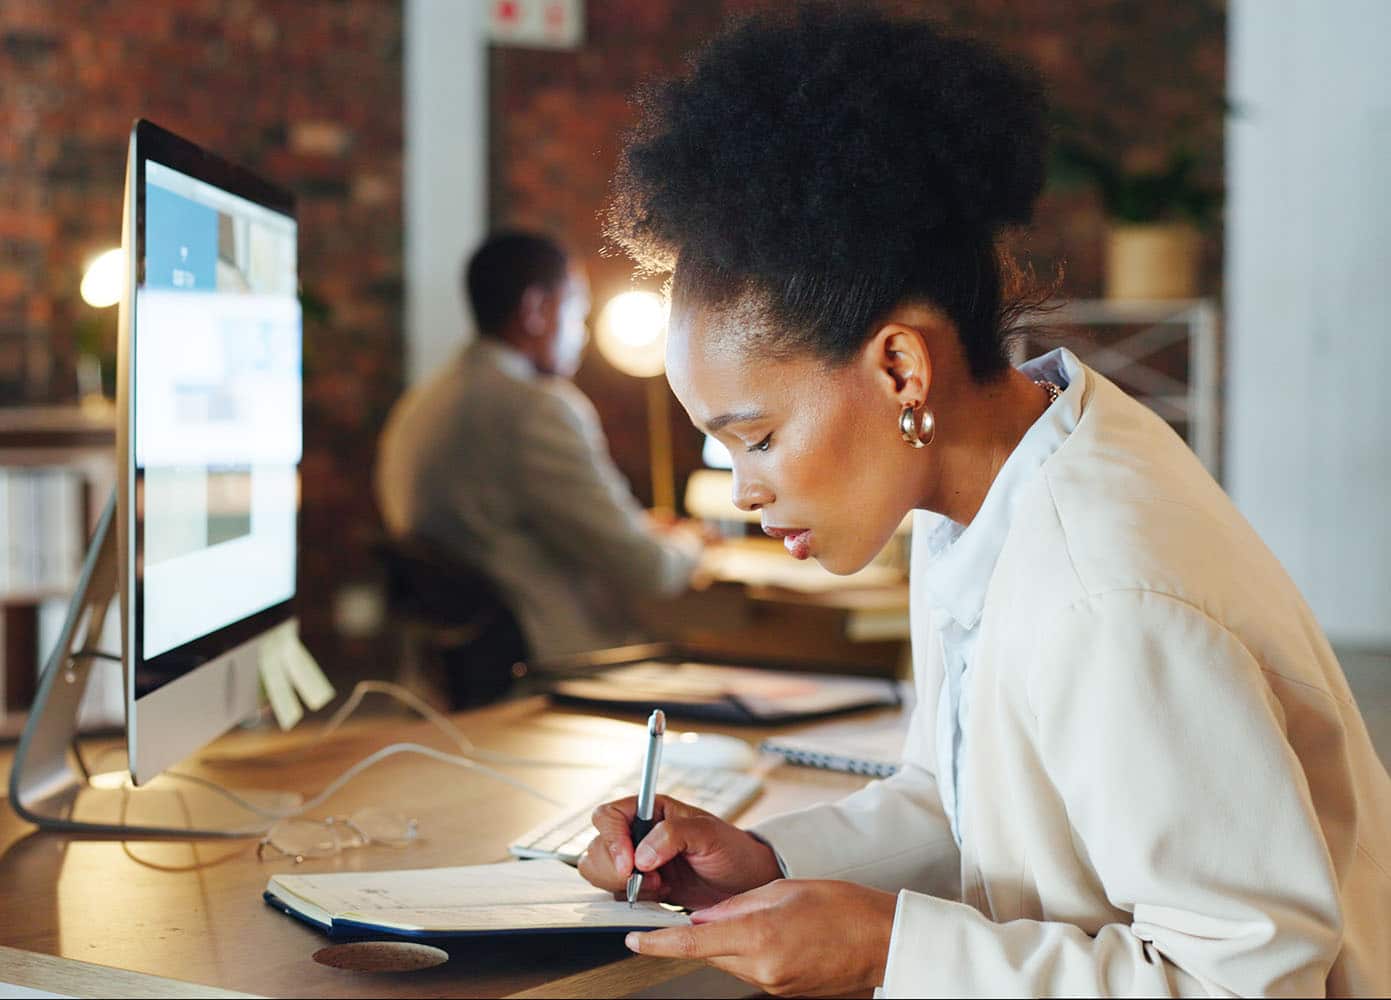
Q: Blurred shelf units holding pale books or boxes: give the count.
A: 1